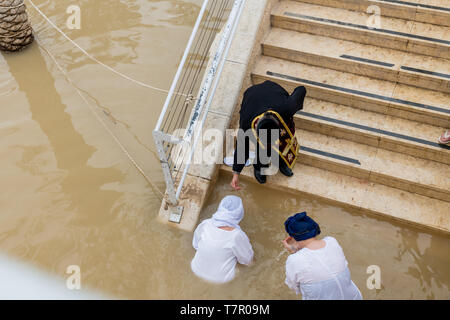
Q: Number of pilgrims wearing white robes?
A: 2